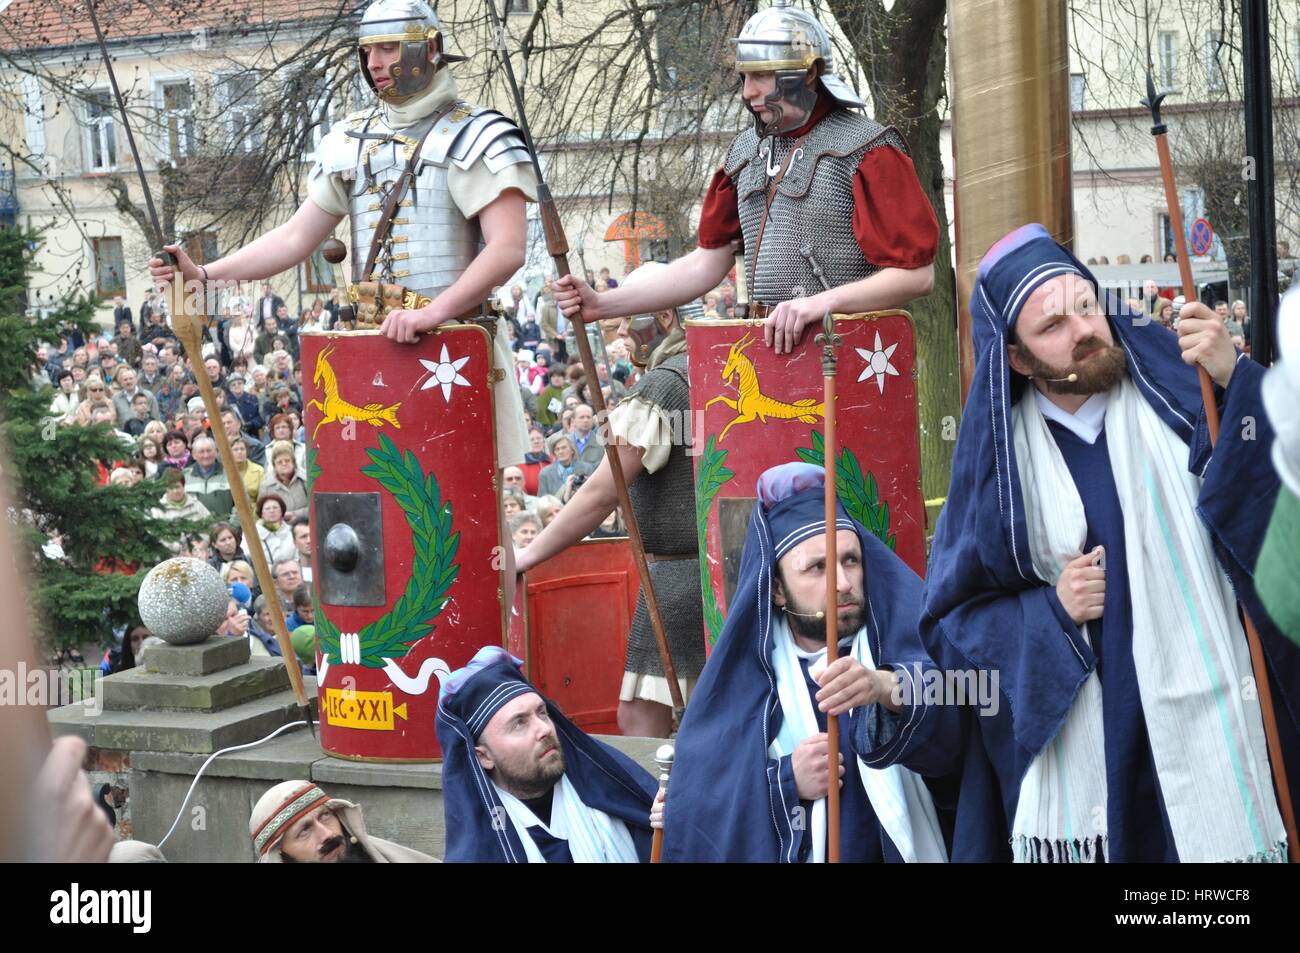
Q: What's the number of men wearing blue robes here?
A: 3